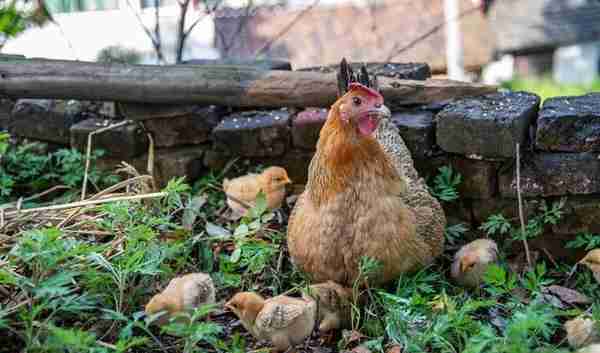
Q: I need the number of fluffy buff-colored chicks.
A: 7